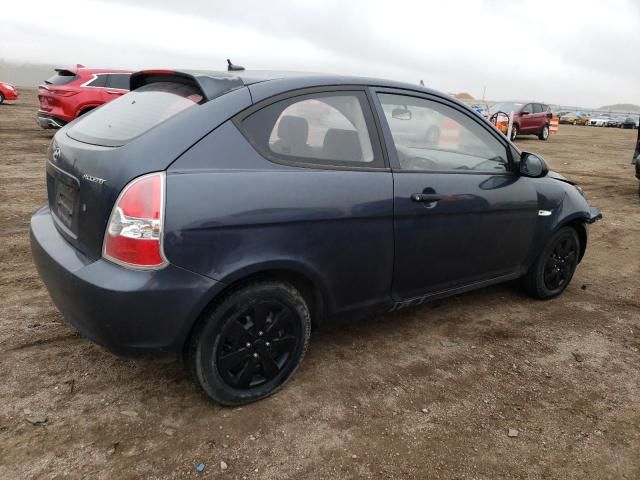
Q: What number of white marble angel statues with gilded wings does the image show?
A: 0